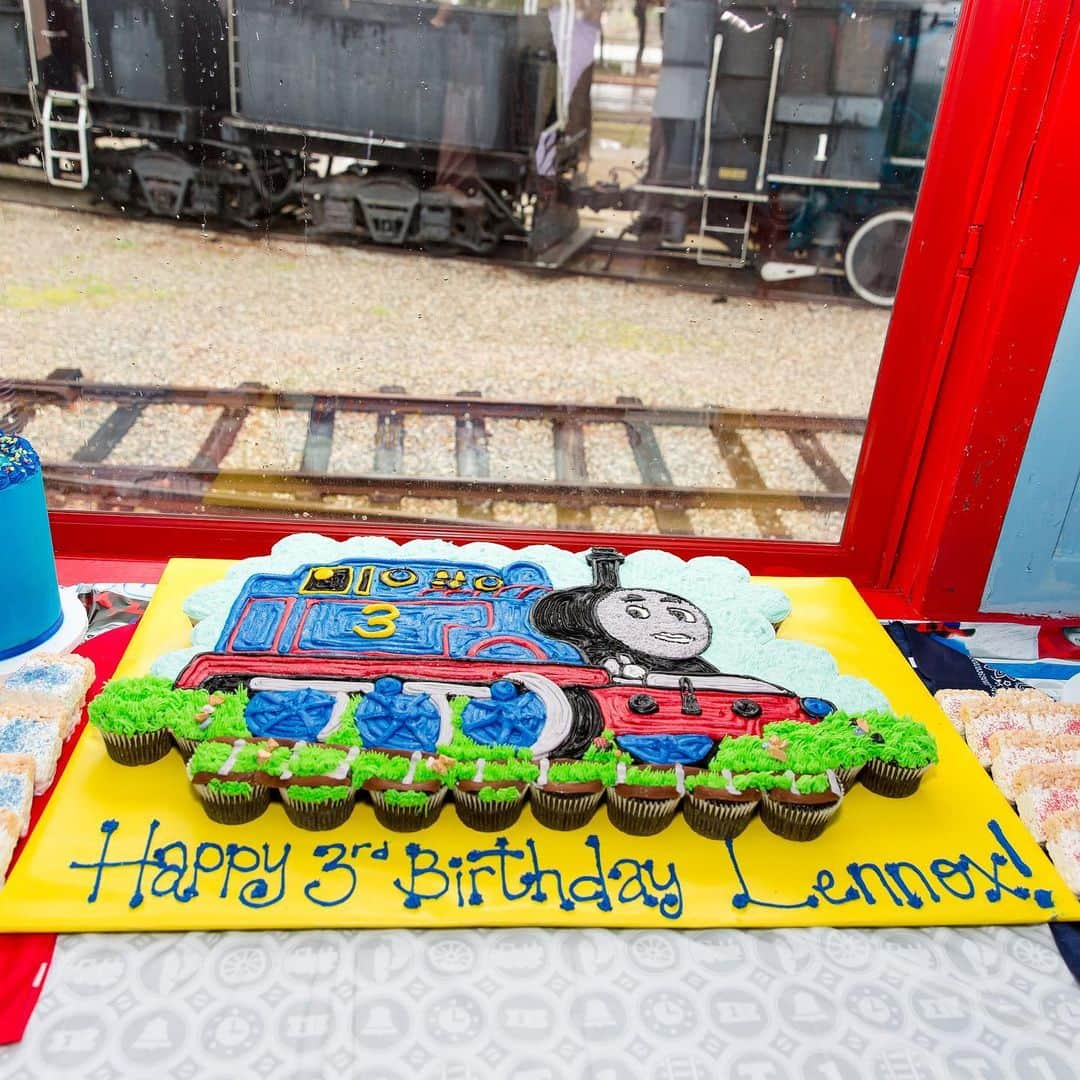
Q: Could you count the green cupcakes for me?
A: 12